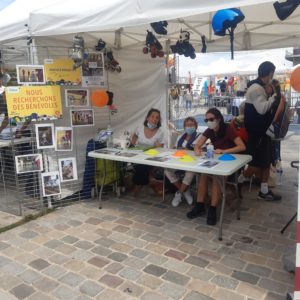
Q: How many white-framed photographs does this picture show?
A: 8